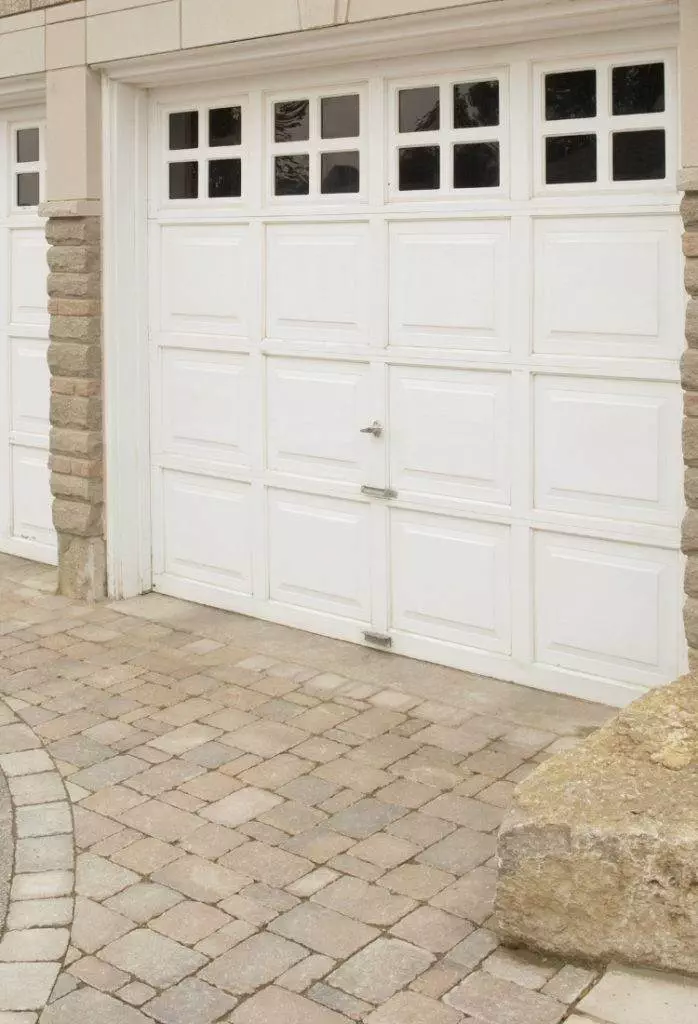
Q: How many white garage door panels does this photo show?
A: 15